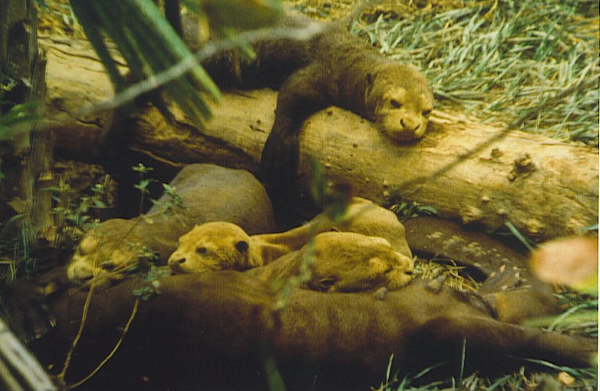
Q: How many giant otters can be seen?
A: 5